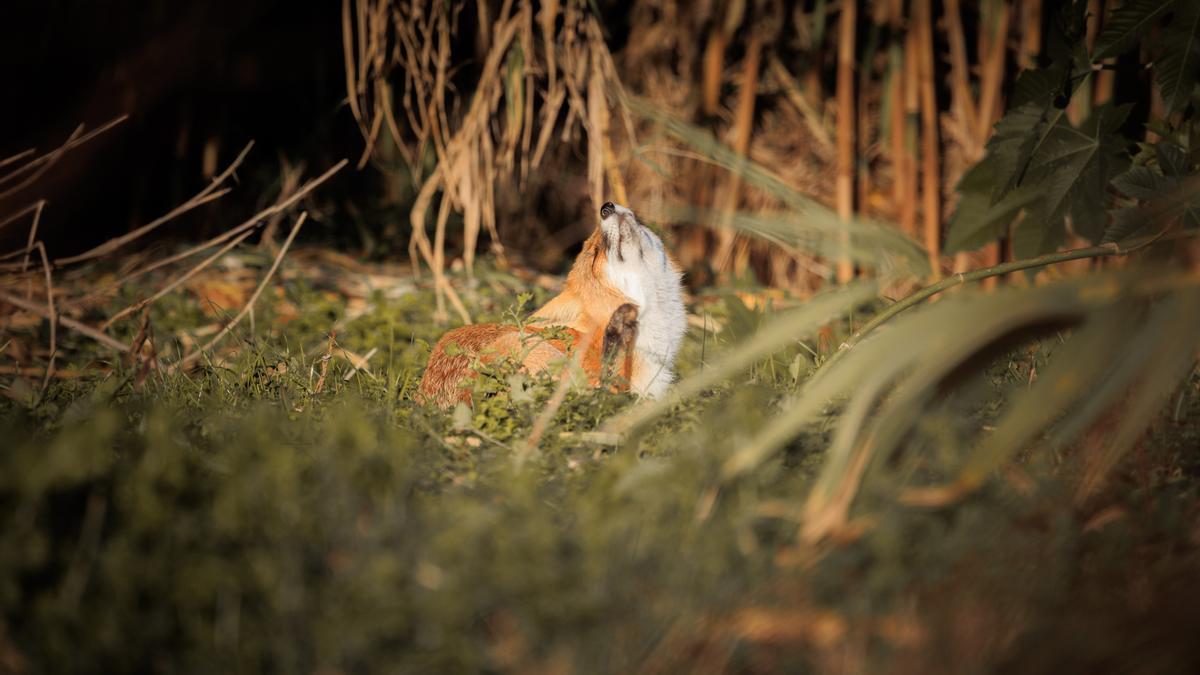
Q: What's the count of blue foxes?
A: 0